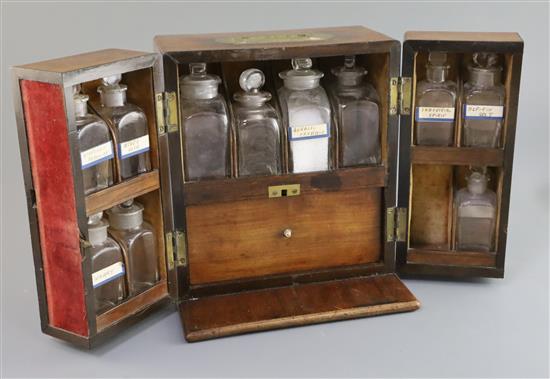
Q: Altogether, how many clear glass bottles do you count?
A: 11